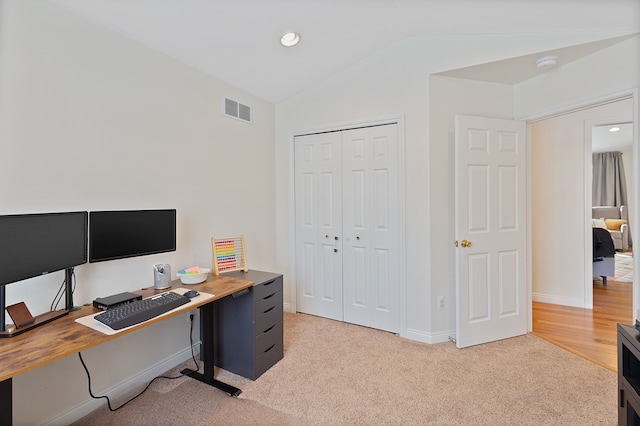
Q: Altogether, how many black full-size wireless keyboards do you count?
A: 1